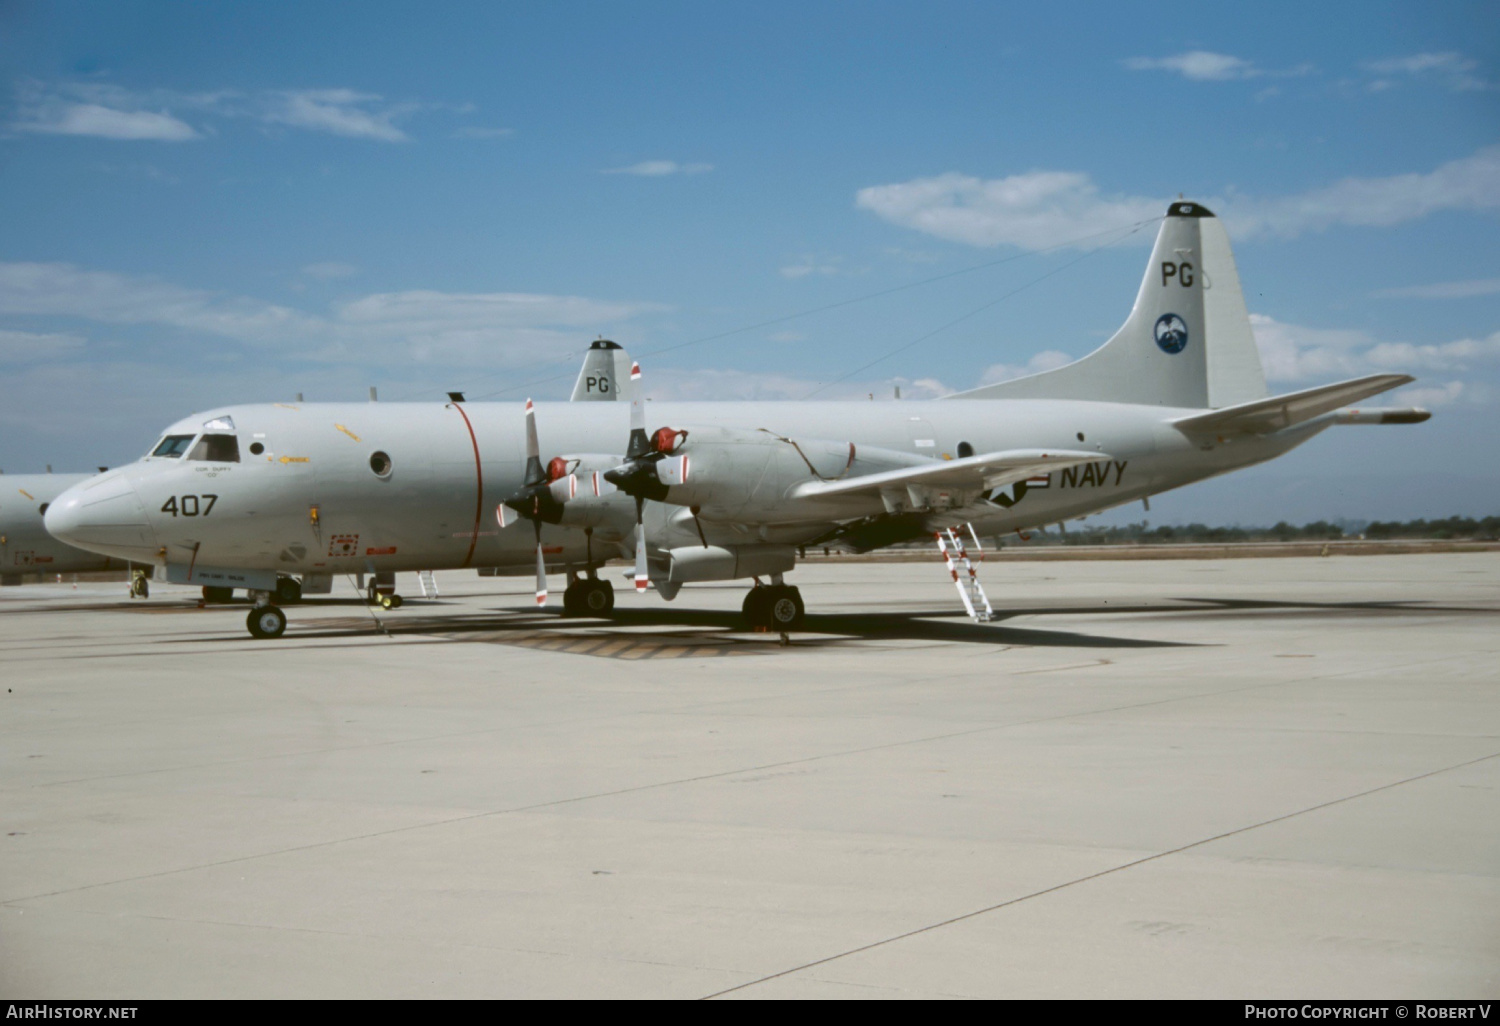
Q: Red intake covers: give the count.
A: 2